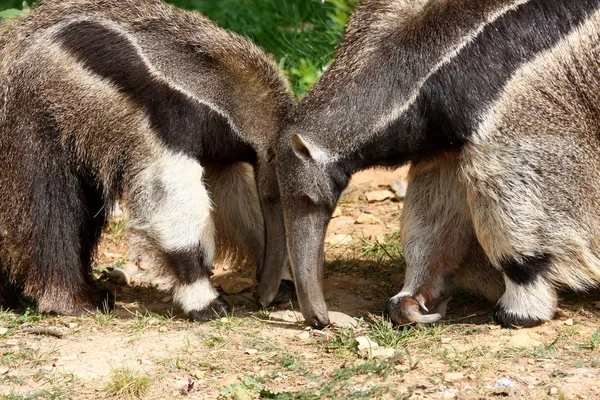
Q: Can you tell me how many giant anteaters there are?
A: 2